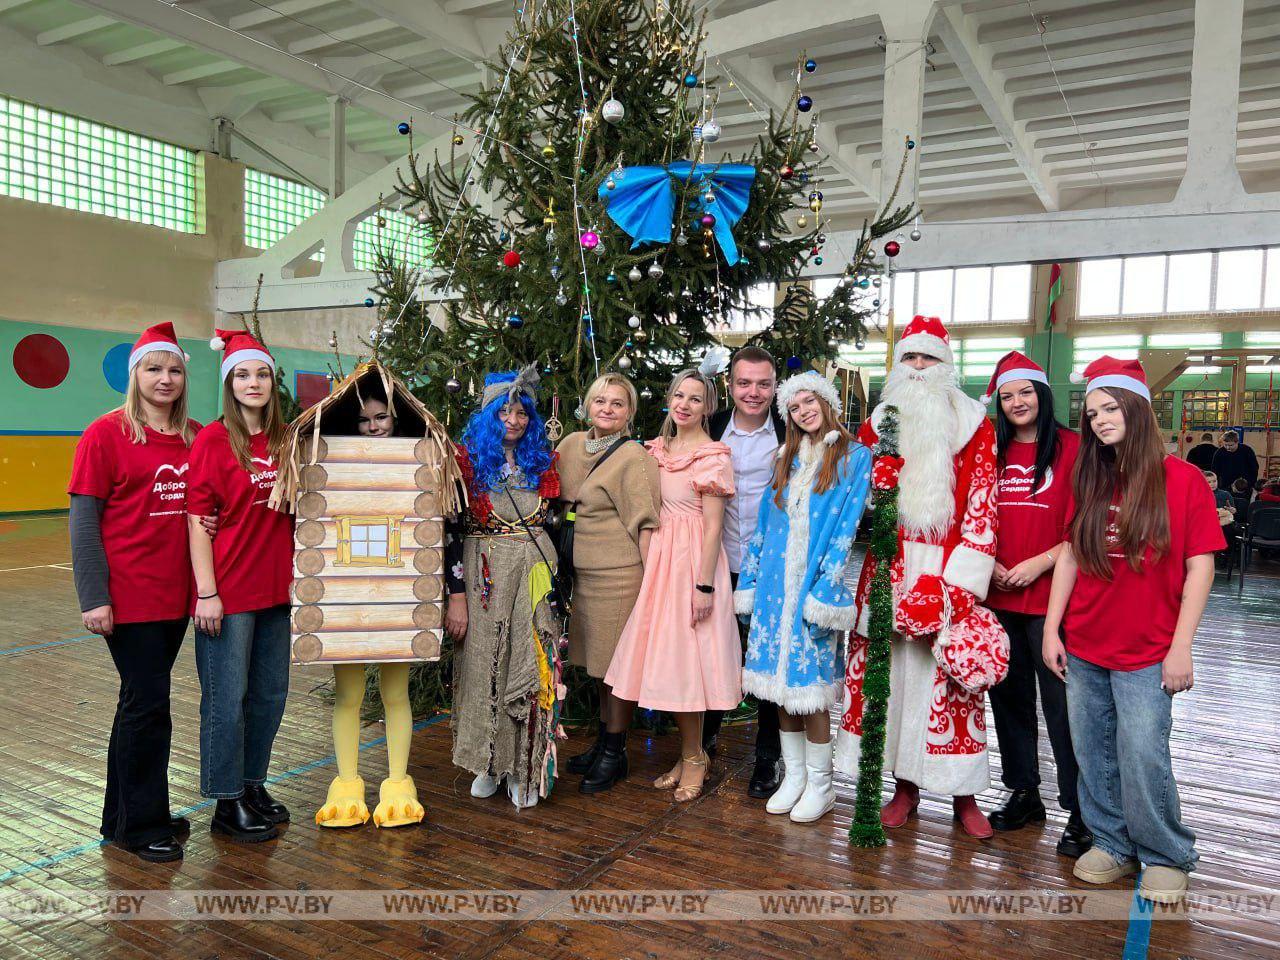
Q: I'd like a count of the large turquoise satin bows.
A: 1